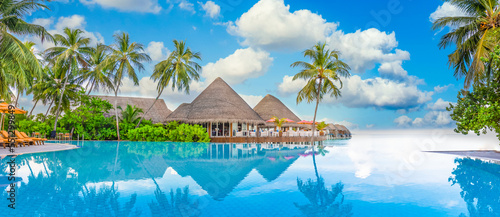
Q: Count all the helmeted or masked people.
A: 0